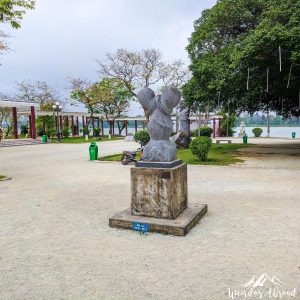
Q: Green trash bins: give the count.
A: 4